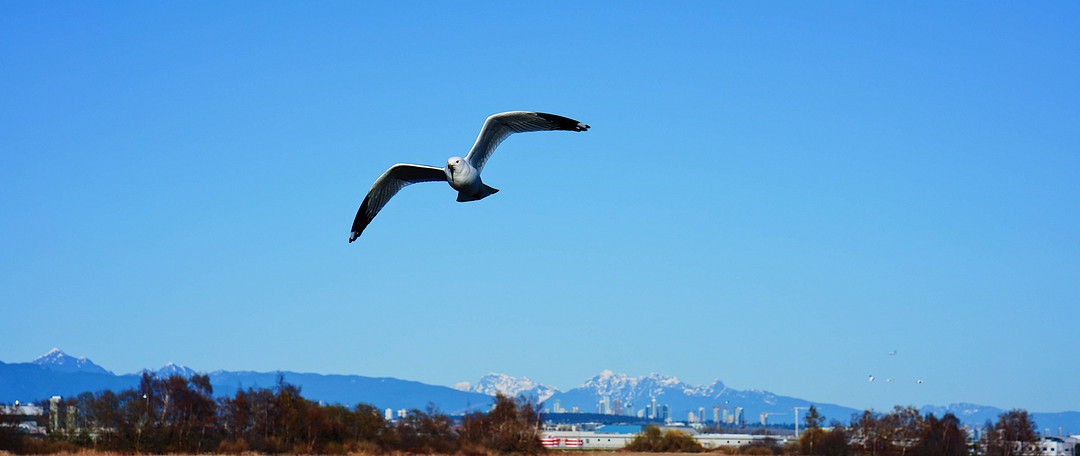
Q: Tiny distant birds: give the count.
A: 4